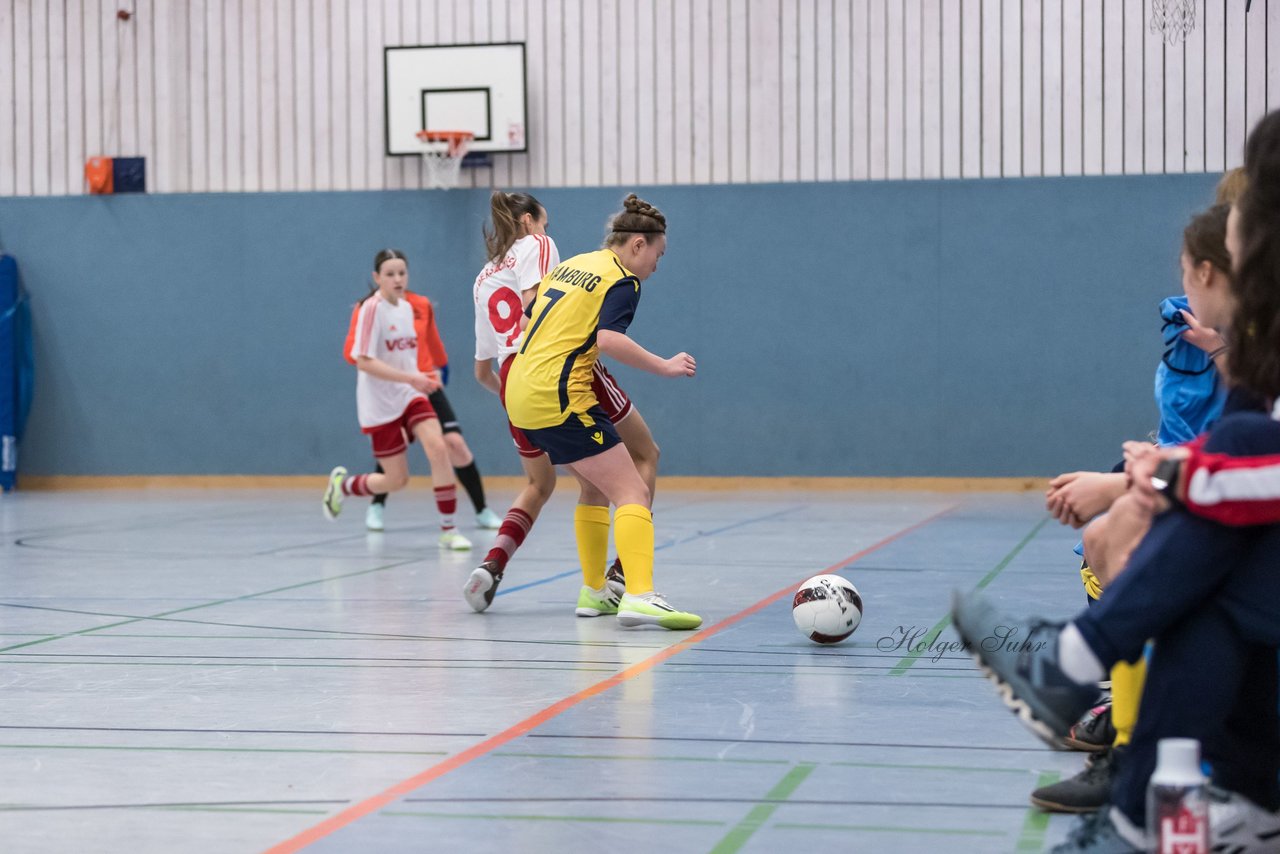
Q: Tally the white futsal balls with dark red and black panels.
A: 1